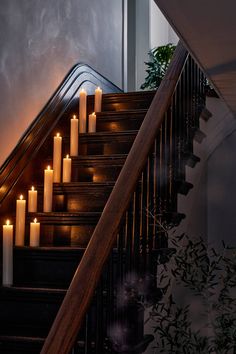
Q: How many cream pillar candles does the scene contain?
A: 11